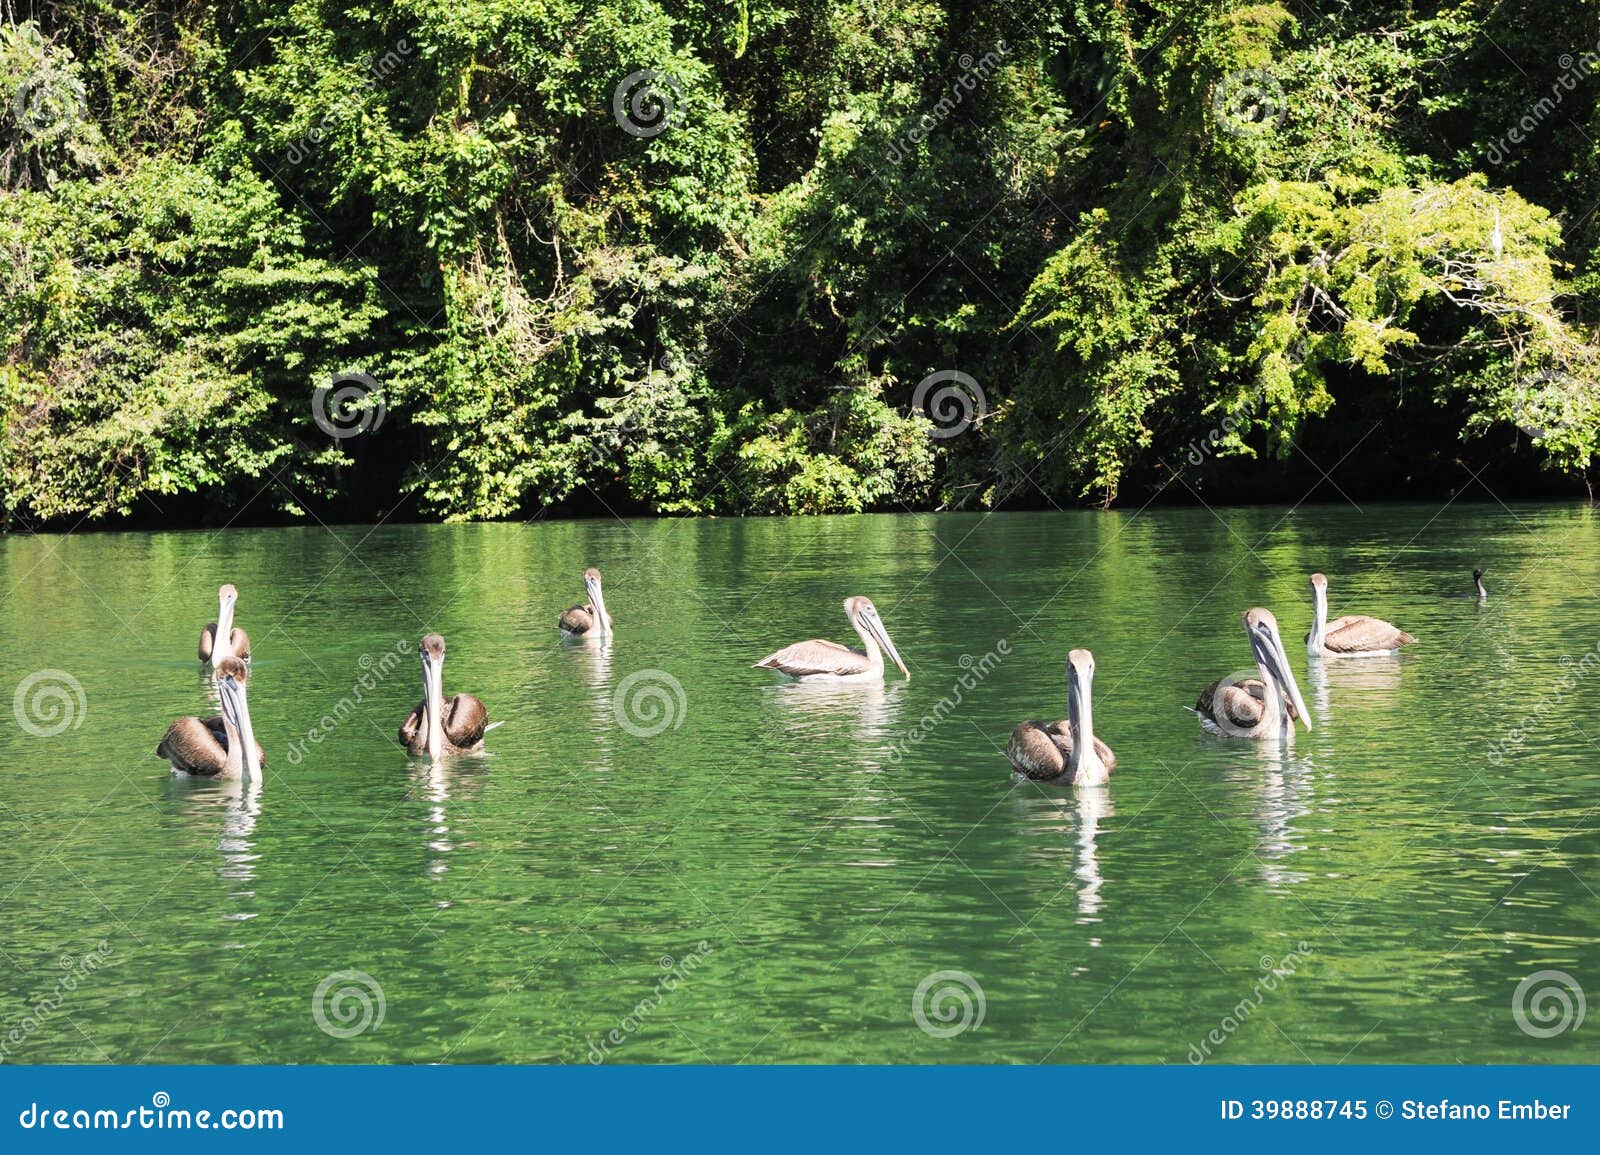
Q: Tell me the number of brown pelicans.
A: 8